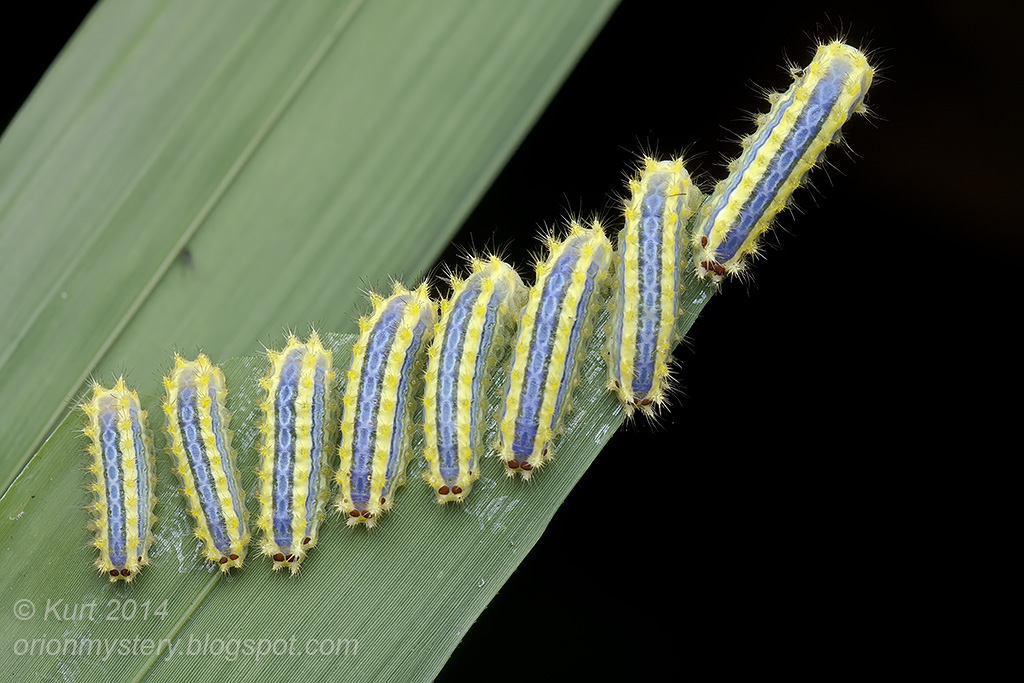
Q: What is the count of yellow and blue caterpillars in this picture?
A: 8